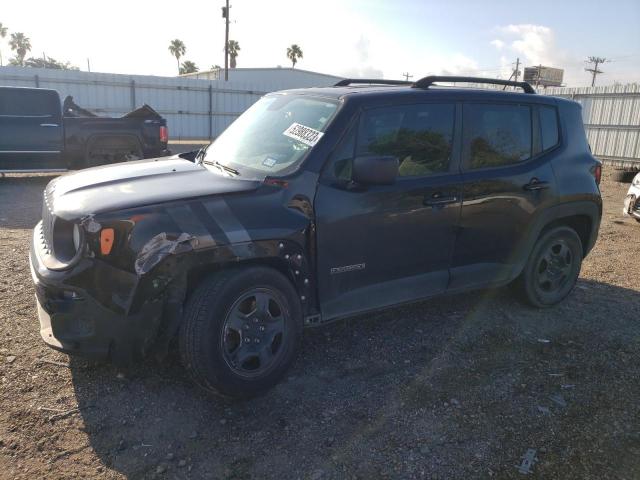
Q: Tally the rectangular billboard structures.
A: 1